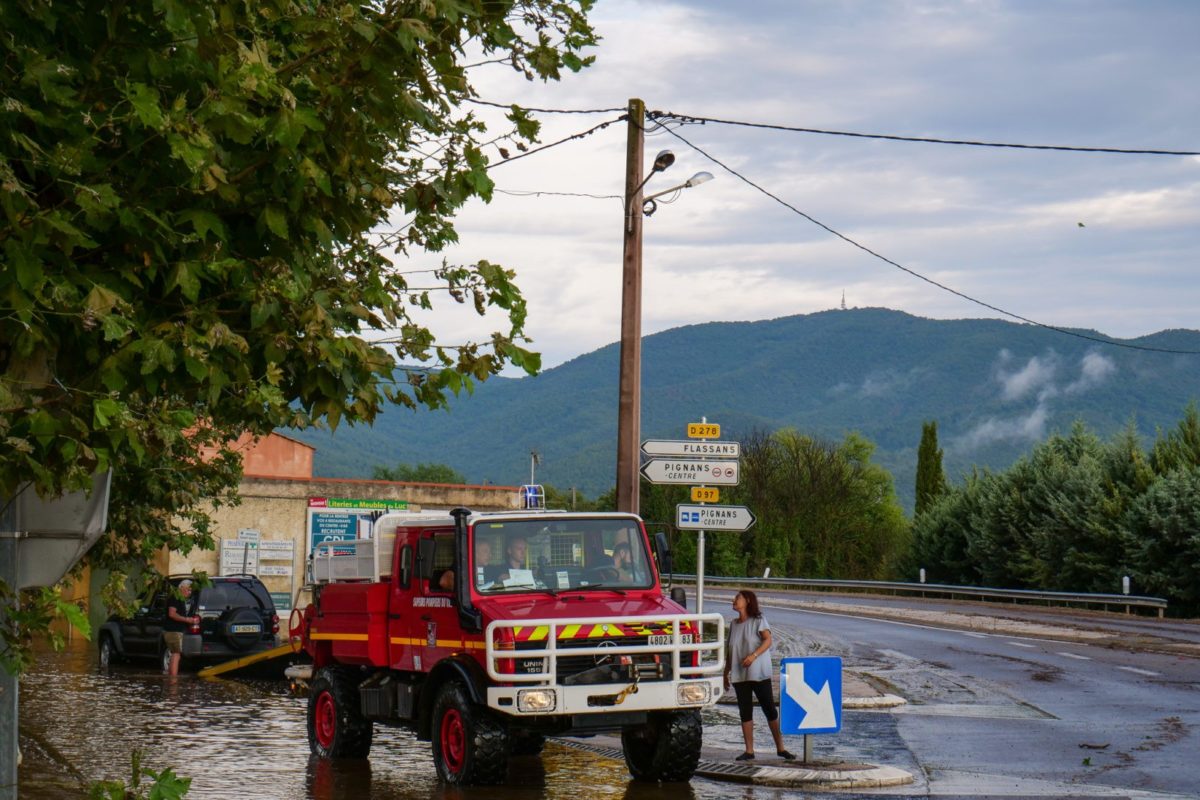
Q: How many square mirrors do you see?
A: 2